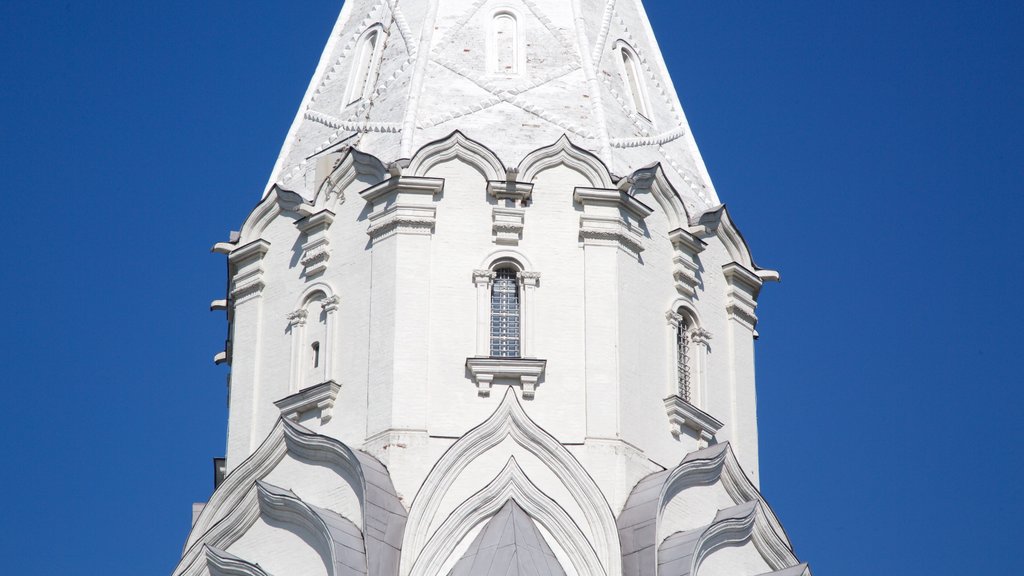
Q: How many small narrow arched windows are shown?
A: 6